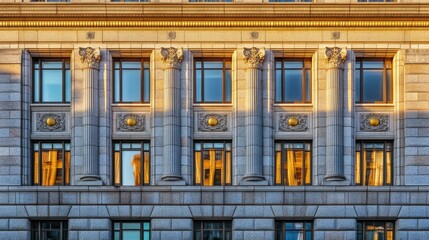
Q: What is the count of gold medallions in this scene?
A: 5